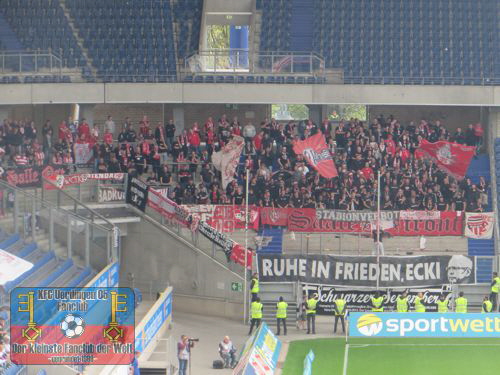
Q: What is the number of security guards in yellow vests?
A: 12